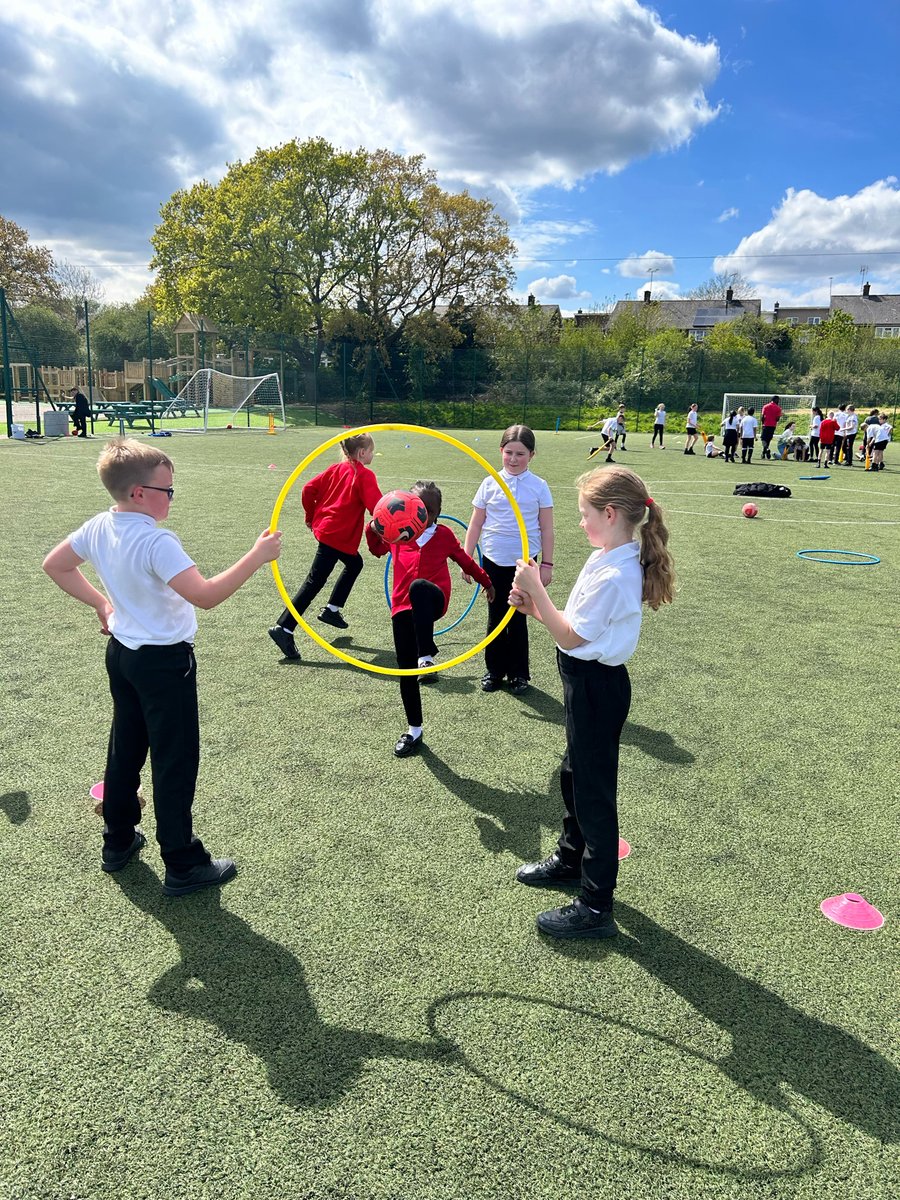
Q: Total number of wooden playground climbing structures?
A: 1